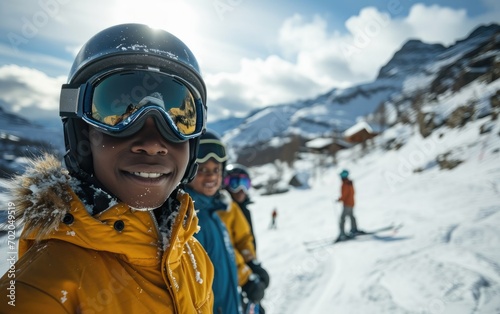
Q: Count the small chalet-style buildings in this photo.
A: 2